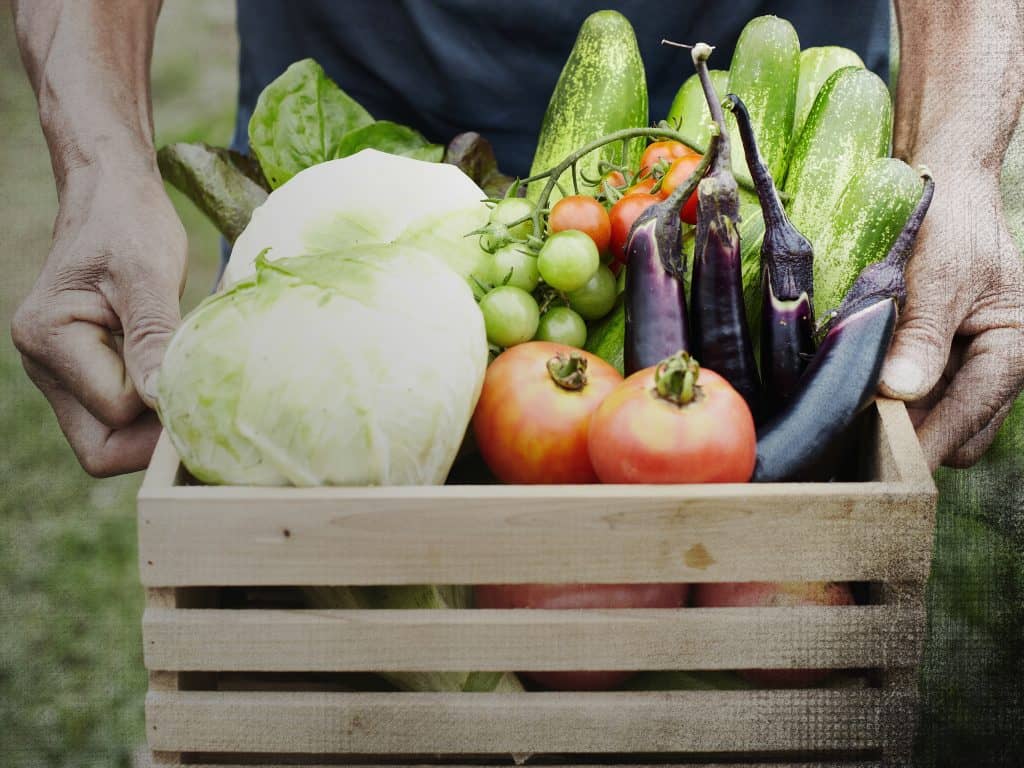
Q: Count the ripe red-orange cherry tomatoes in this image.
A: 6